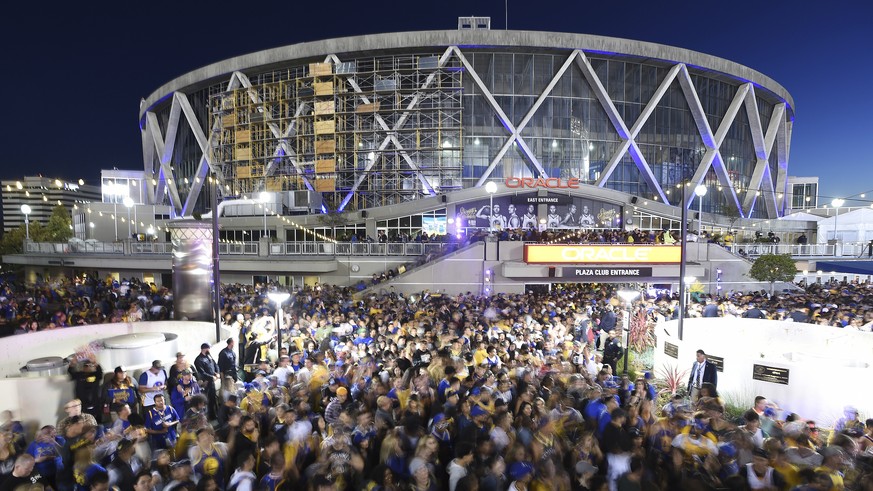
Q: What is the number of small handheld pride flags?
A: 0